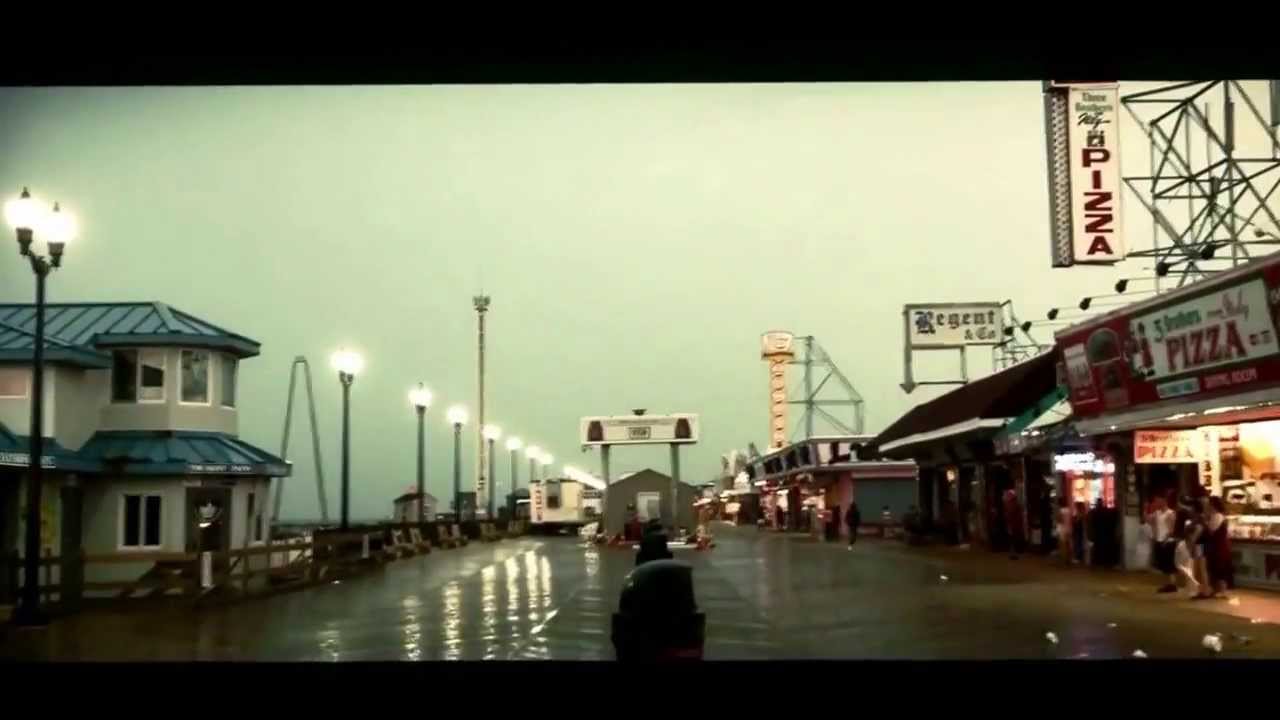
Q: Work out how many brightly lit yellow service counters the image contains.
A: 1